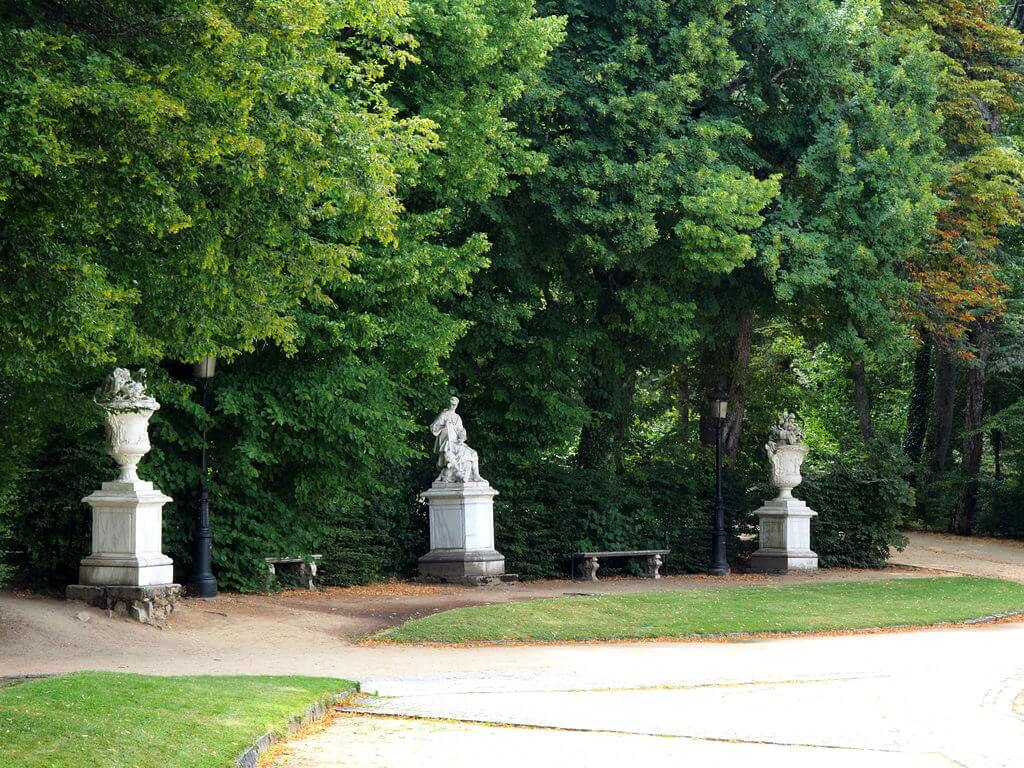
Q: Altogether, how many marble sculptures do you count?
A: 3